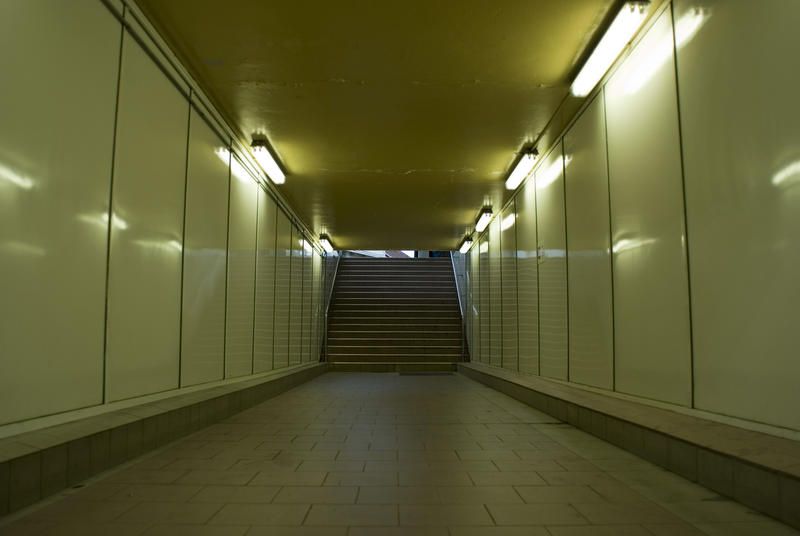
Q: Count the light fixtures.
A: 6